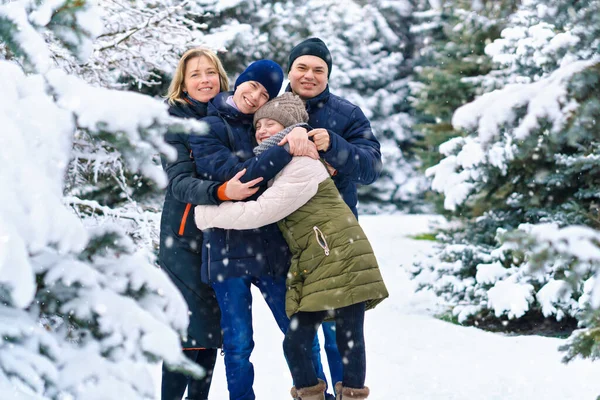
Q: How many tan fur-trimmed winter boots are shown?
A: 2